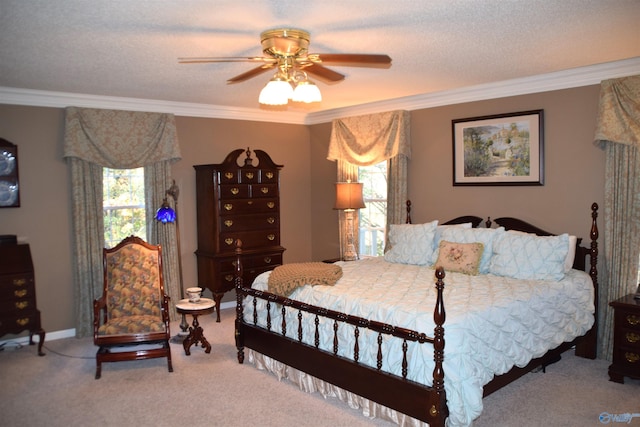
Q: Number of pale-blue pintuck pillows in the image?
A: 3